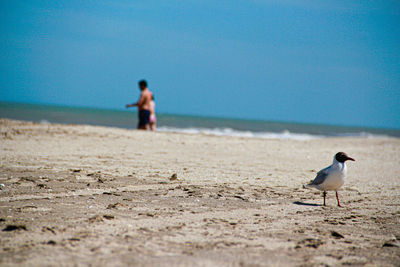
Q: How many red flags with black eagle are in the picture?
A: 0